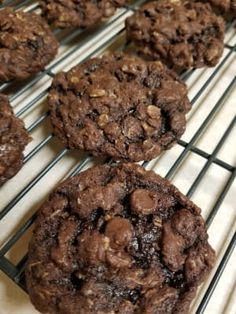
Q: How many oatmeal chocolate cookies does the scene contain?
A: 7